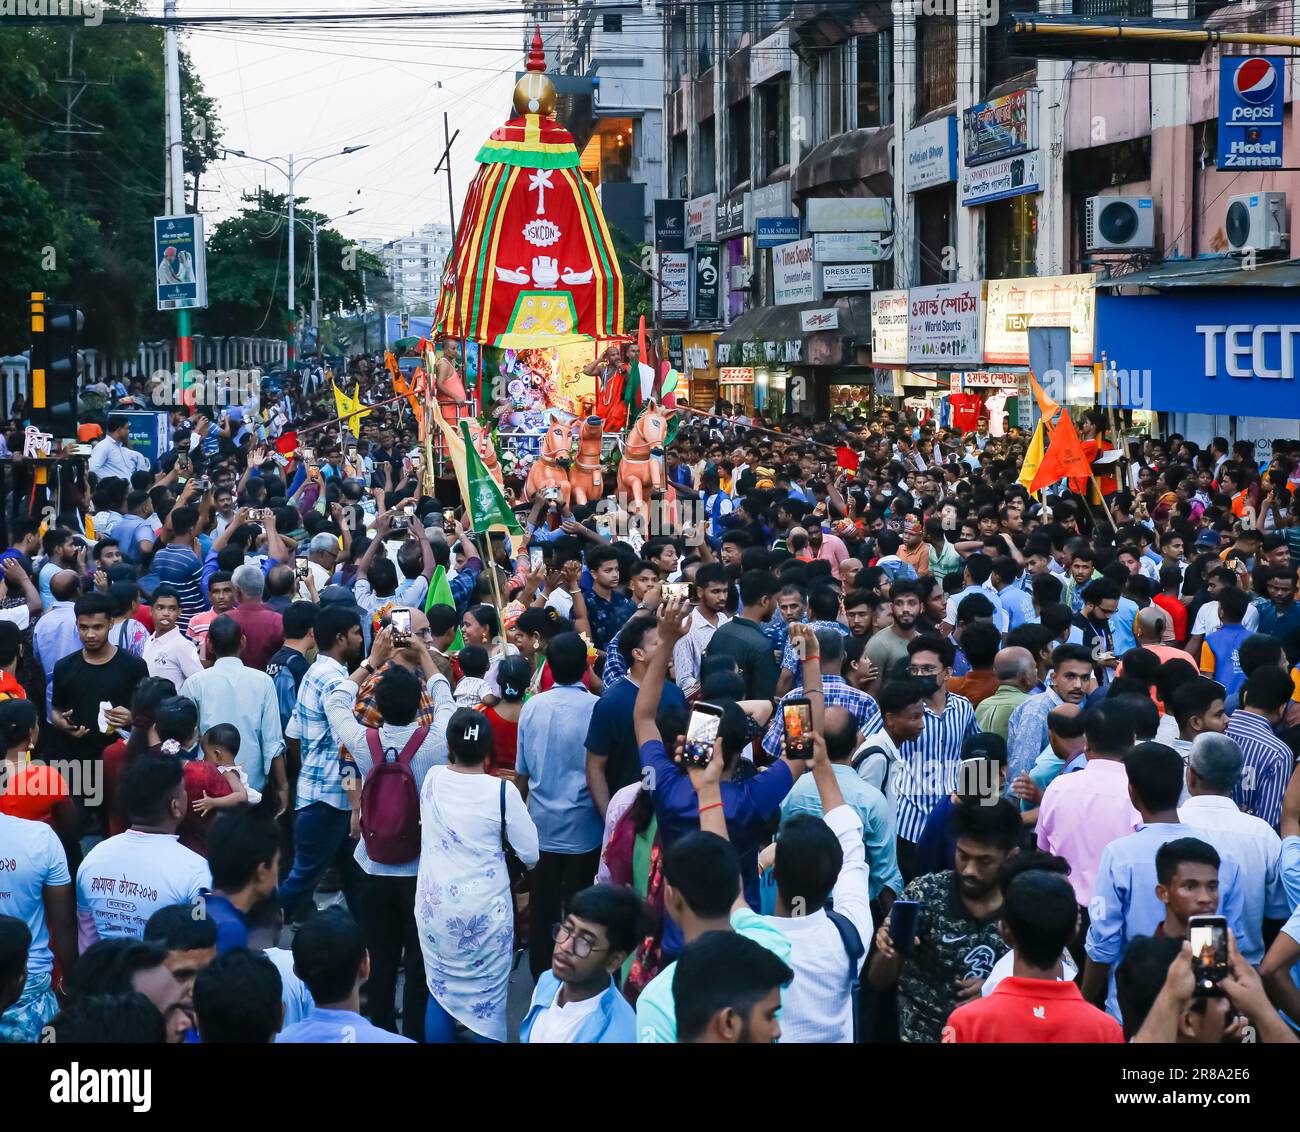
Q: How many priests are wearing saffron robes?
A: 2